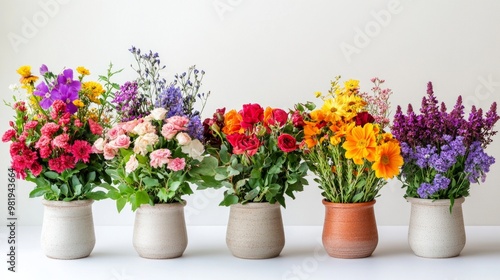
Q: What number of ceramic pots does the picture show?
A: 5